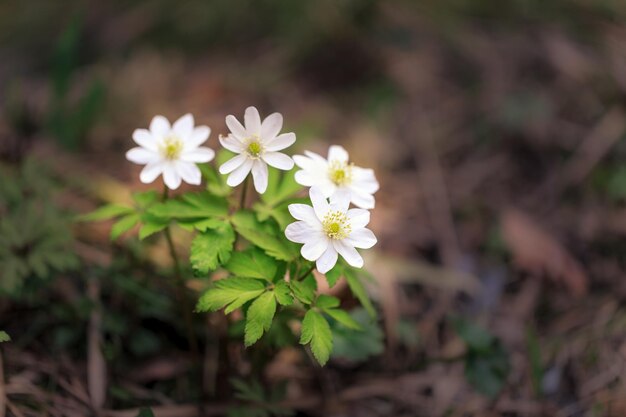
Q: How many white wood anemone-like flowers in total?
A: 4